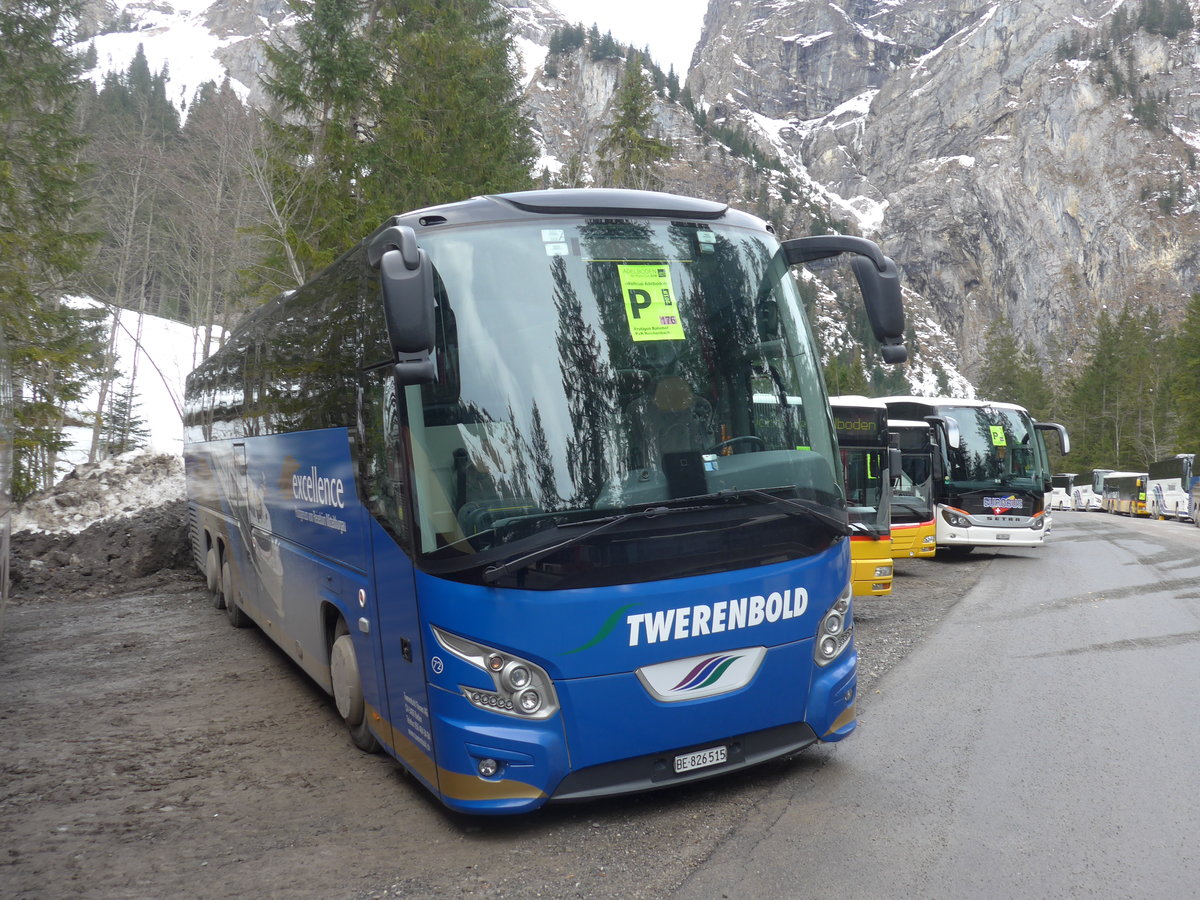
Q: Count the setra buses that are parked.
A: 1